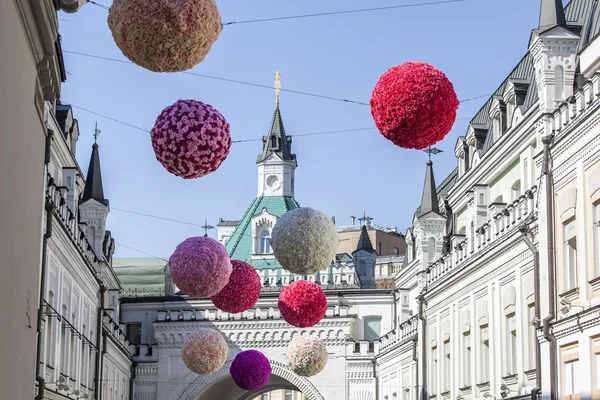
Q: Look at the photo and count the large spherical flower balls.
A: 10